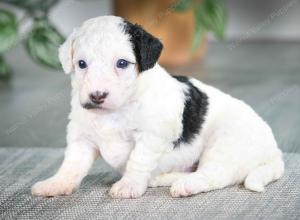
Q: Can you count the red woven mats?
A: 0